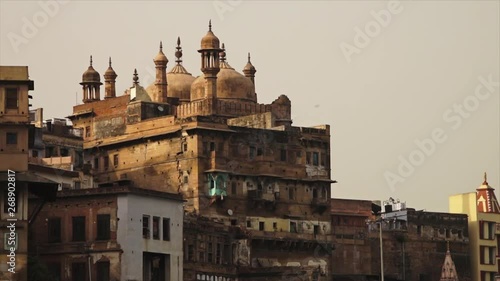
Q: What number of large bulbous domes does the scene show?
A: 2